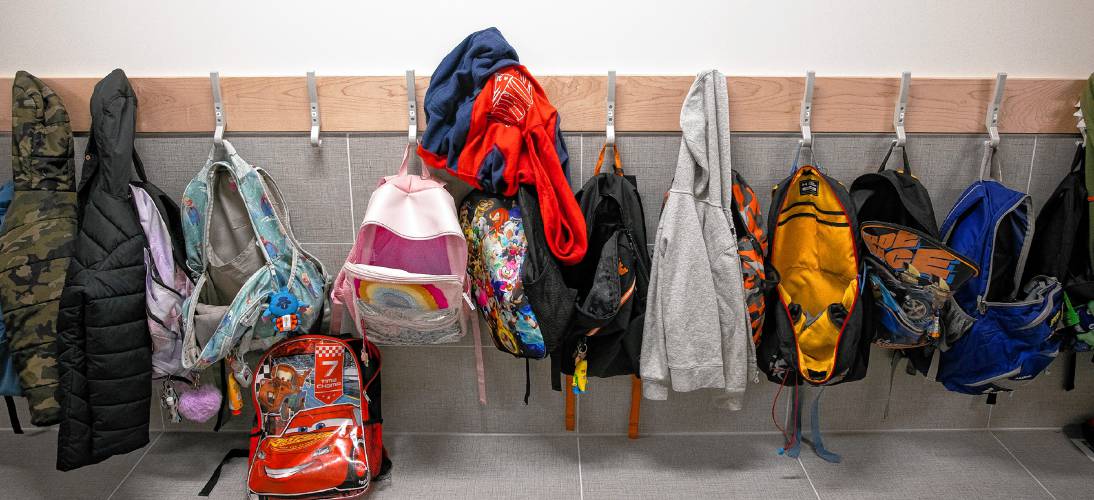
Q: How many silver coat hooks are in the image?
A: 7